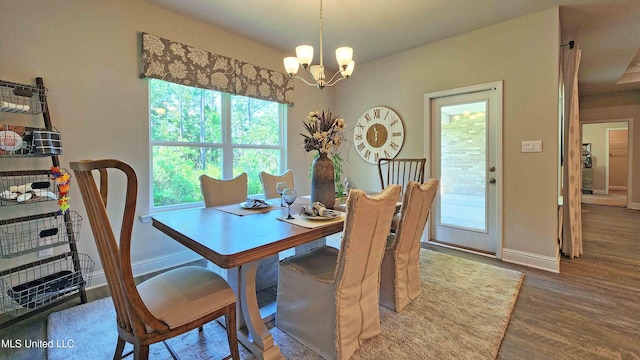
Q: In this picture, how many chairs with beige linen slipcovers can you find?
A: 4